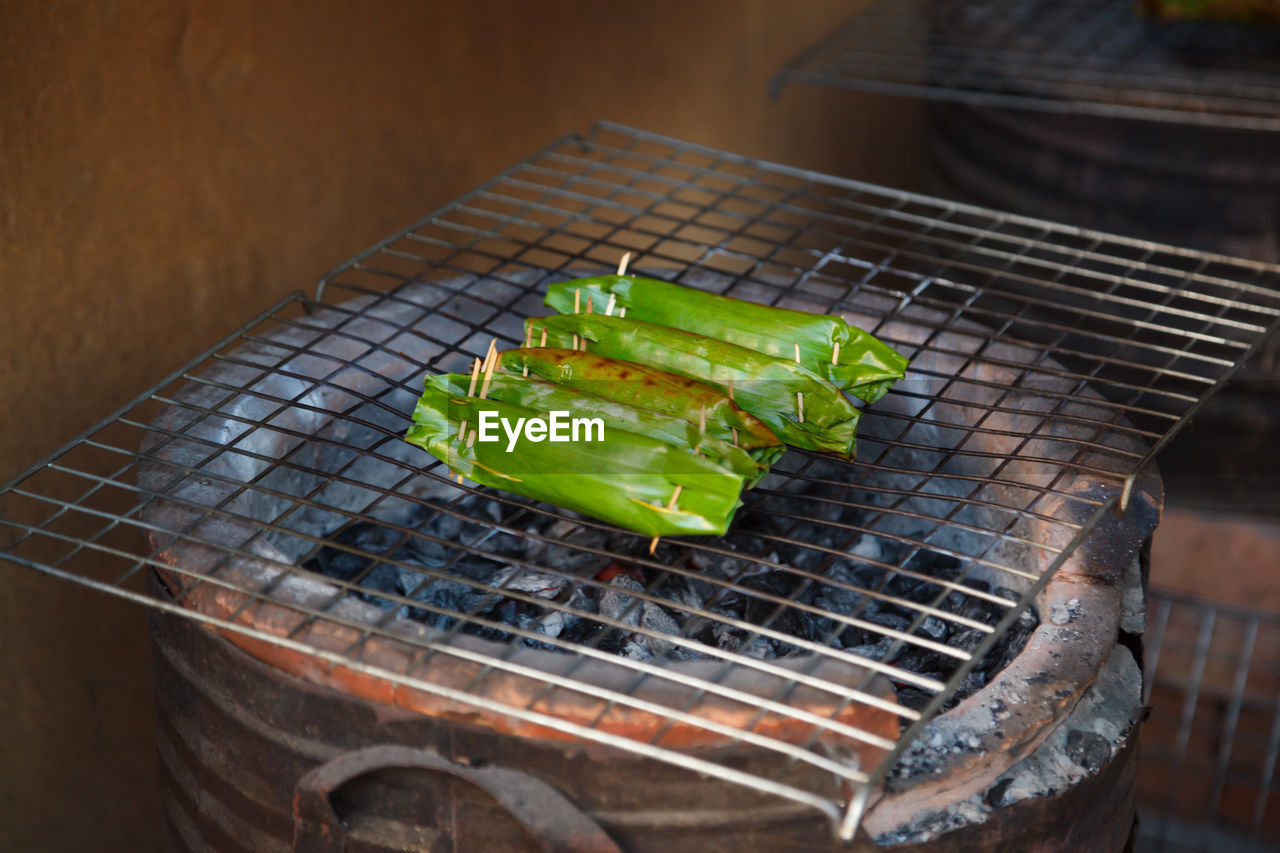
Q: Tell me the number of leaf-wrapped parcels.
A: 5